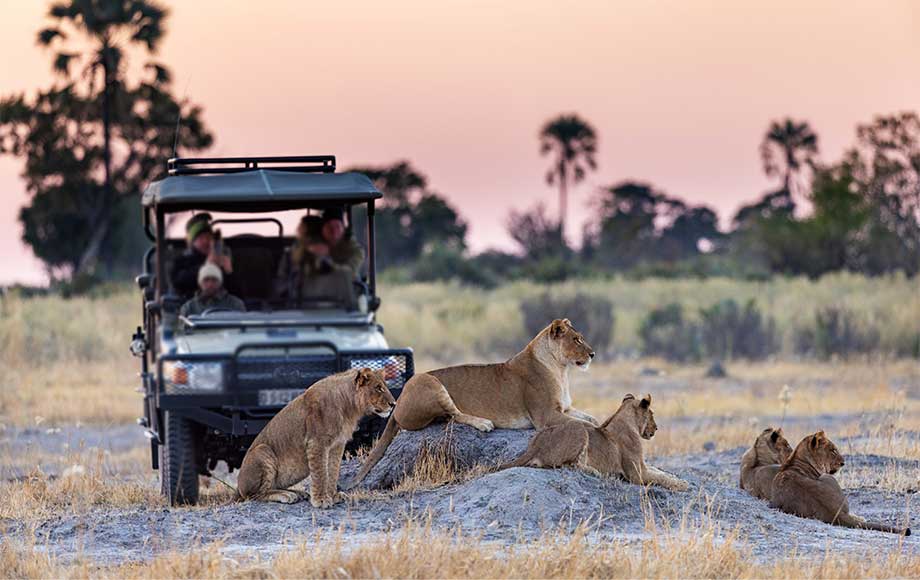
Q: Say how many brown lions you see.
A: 5